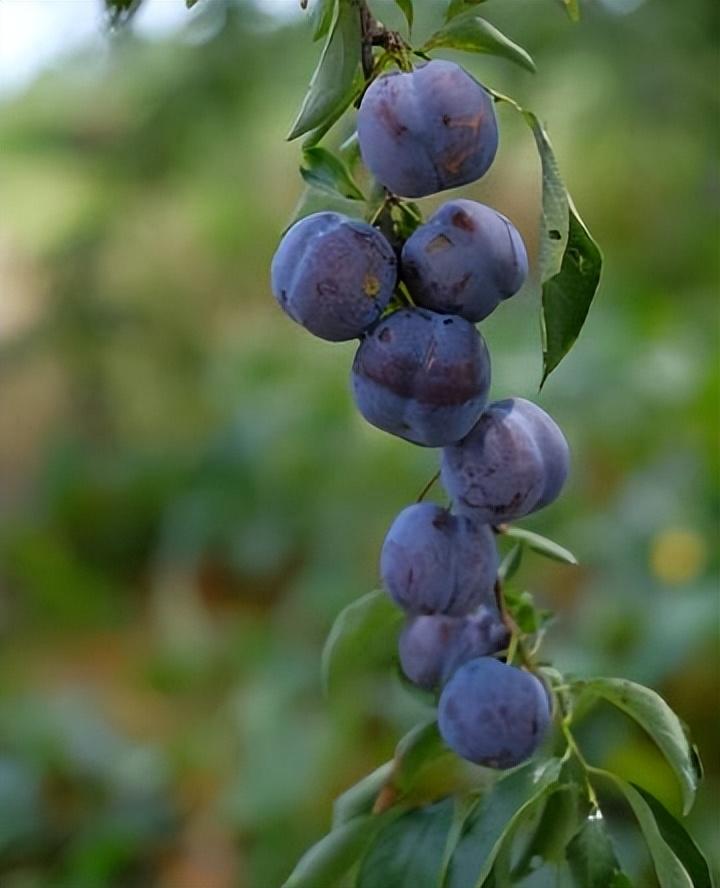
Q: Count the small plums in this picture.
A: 8